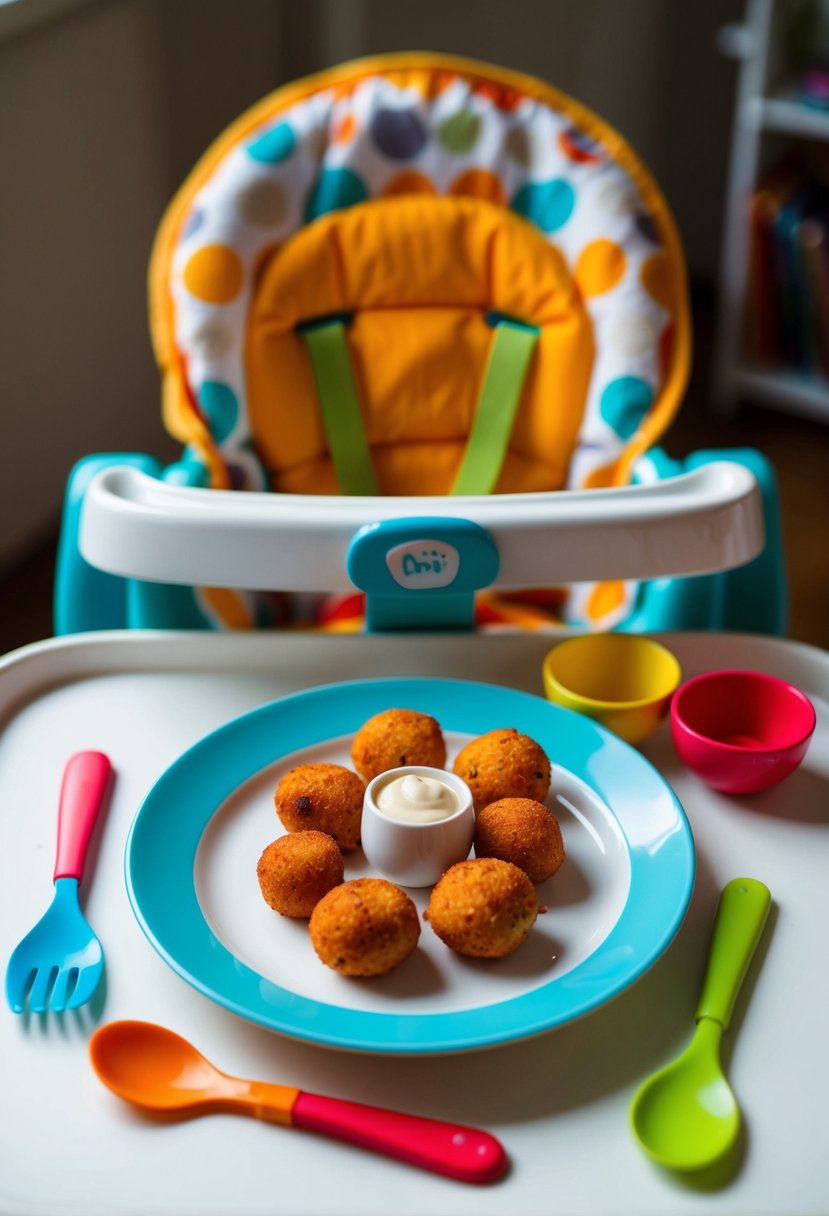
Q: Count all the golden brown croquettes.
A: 7